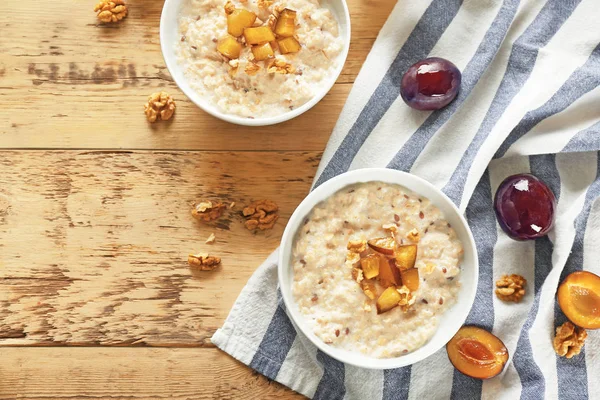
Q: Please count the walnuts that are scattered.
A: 7